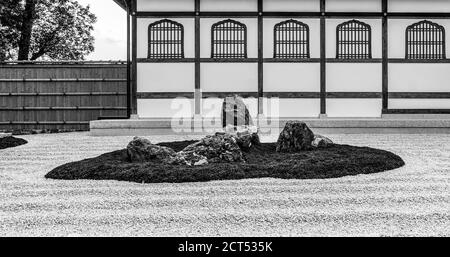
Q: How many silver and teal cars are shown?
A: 0